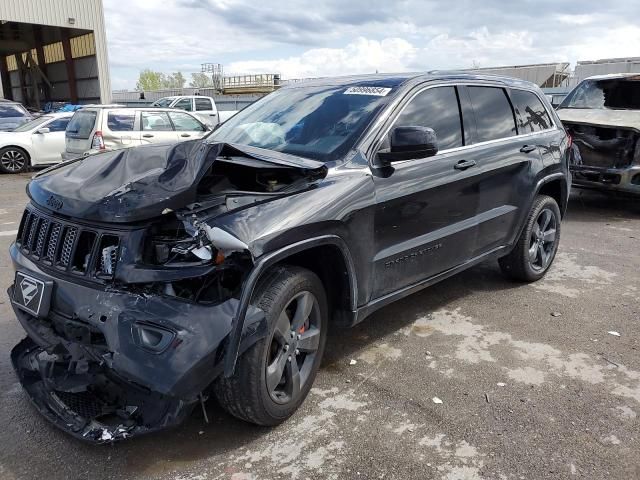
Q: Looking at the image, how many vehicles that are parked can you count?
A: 6